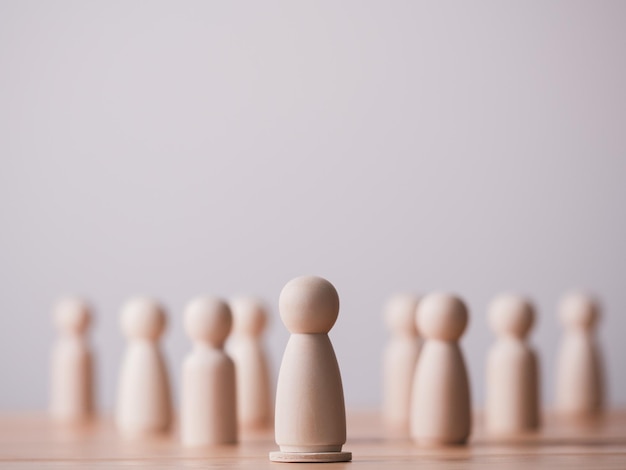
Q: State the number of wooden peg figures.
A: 9